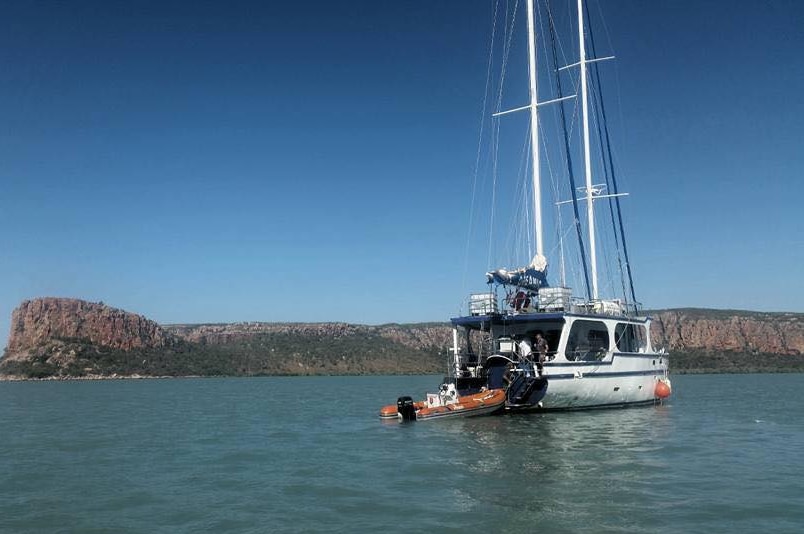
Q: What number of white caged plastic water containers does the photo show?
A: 2